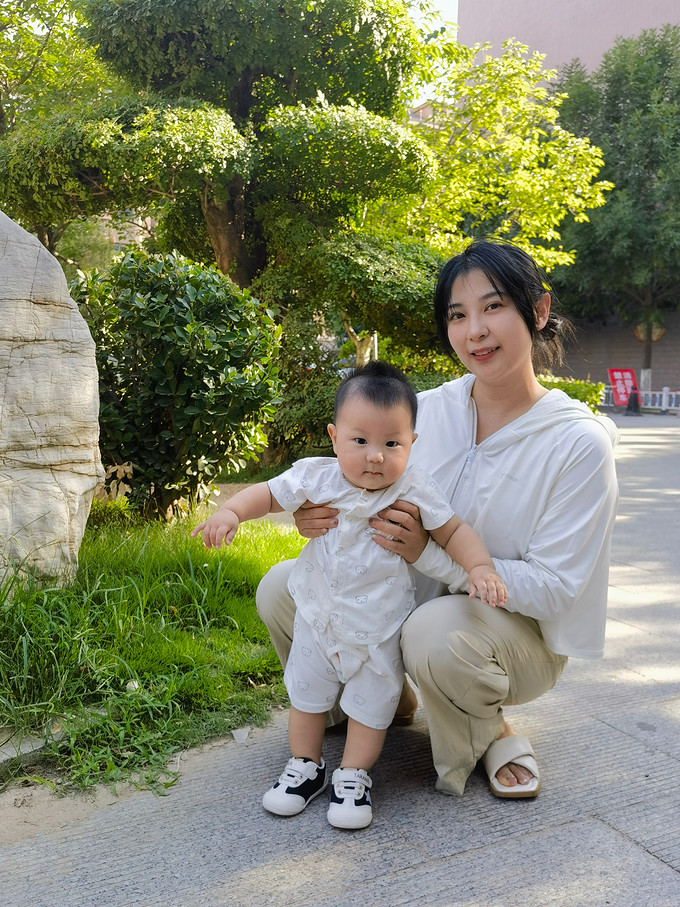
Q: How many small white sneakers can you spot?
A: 2